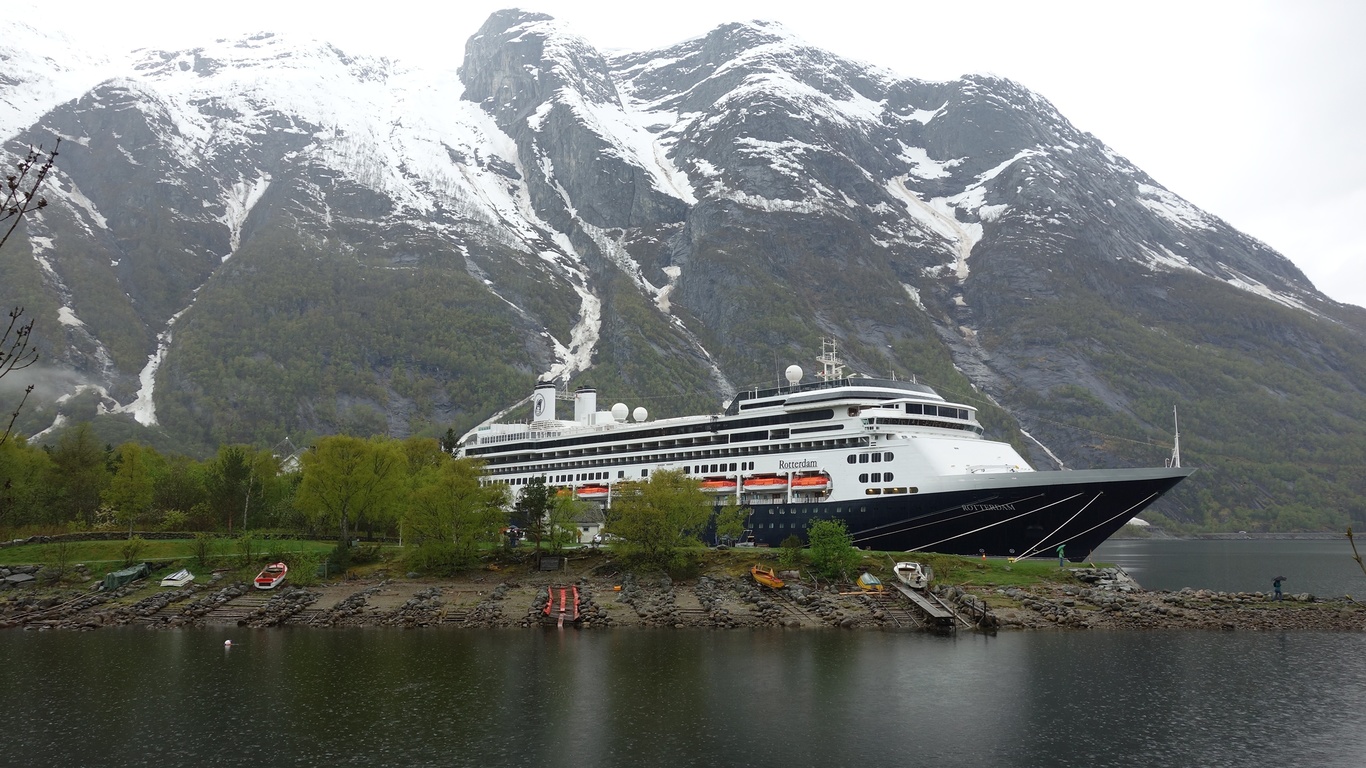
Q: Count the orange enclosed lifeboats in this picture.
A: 5